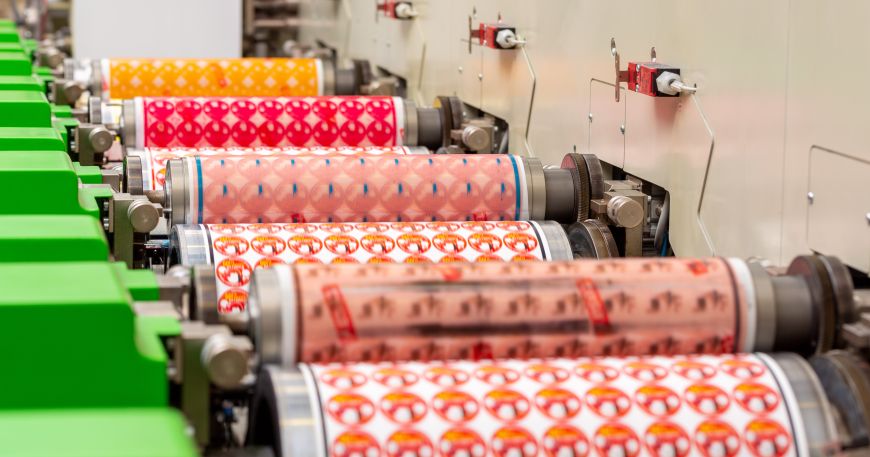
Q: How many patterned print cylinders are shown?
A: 7